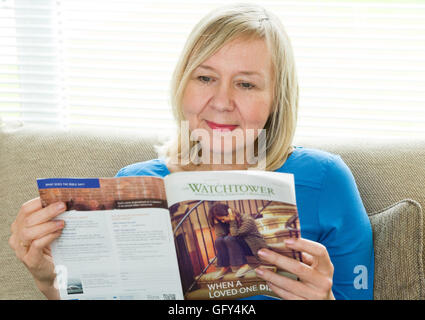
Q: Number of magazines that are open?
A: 1